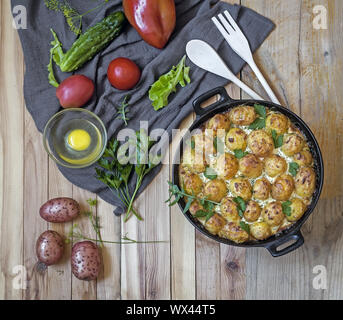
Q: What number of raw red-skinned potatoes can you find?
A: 3